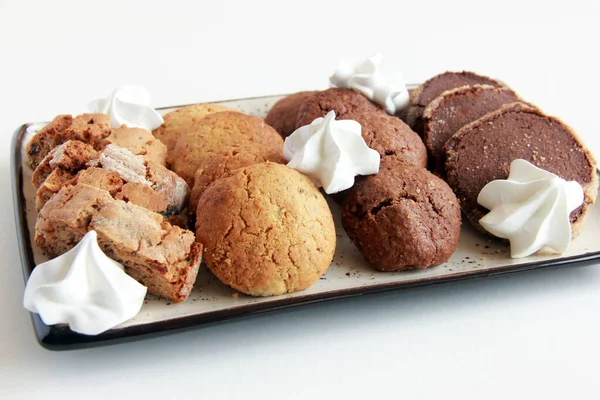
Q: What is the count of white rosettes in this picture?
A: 5